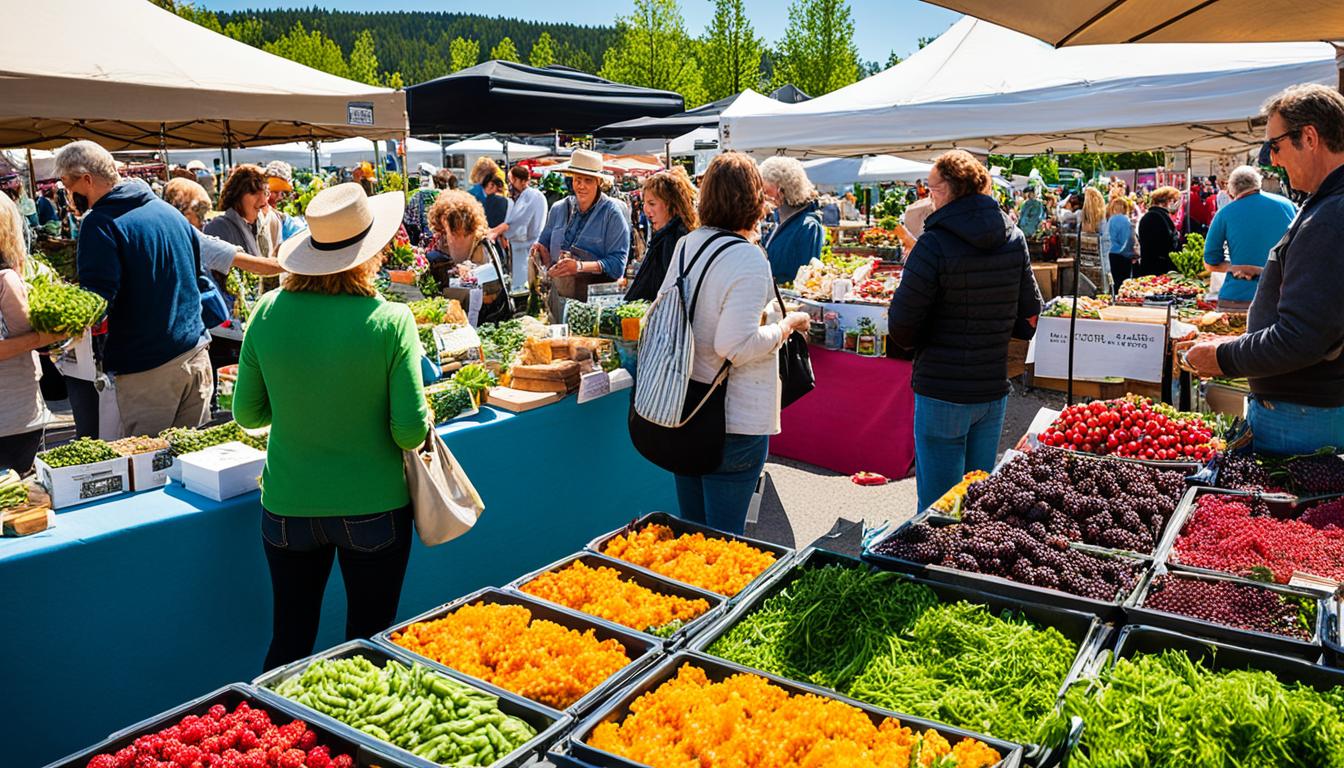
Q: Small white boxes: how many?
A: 3